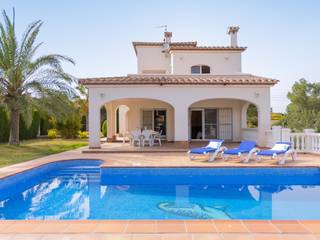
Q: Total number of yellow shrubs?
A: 2